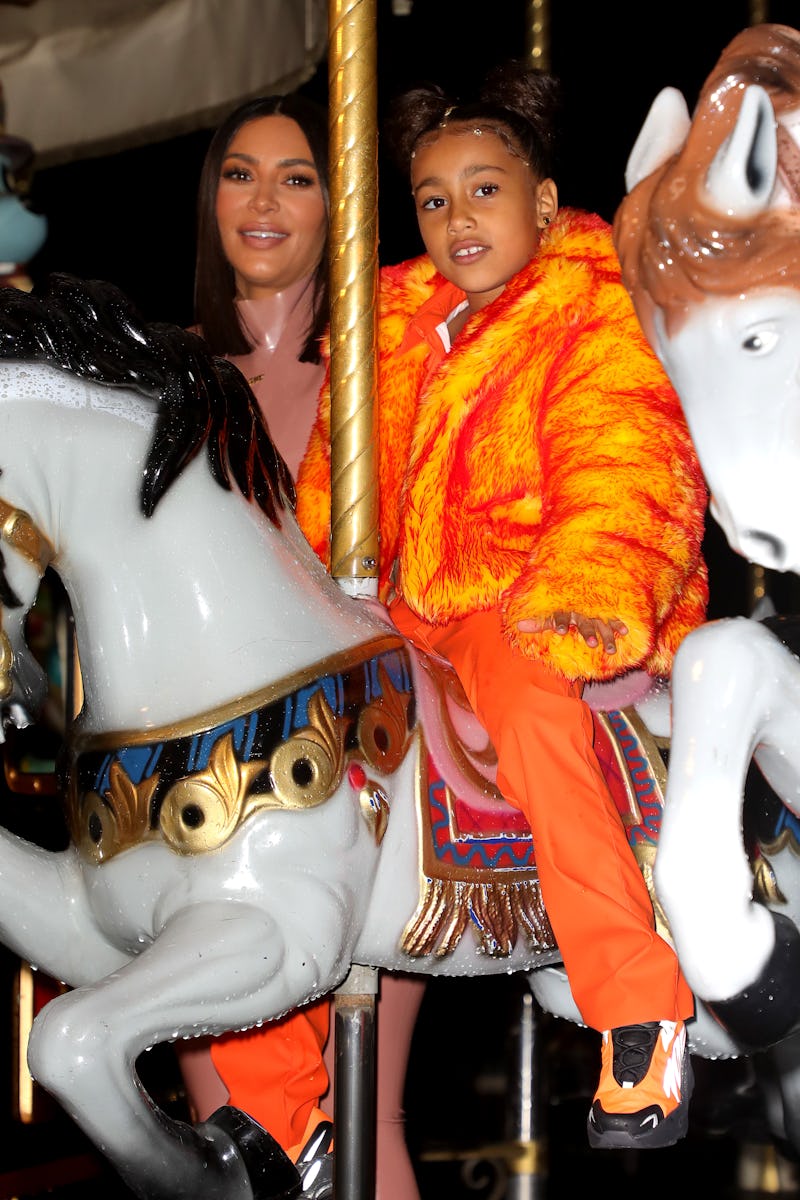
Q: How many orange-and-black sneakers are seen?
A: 2